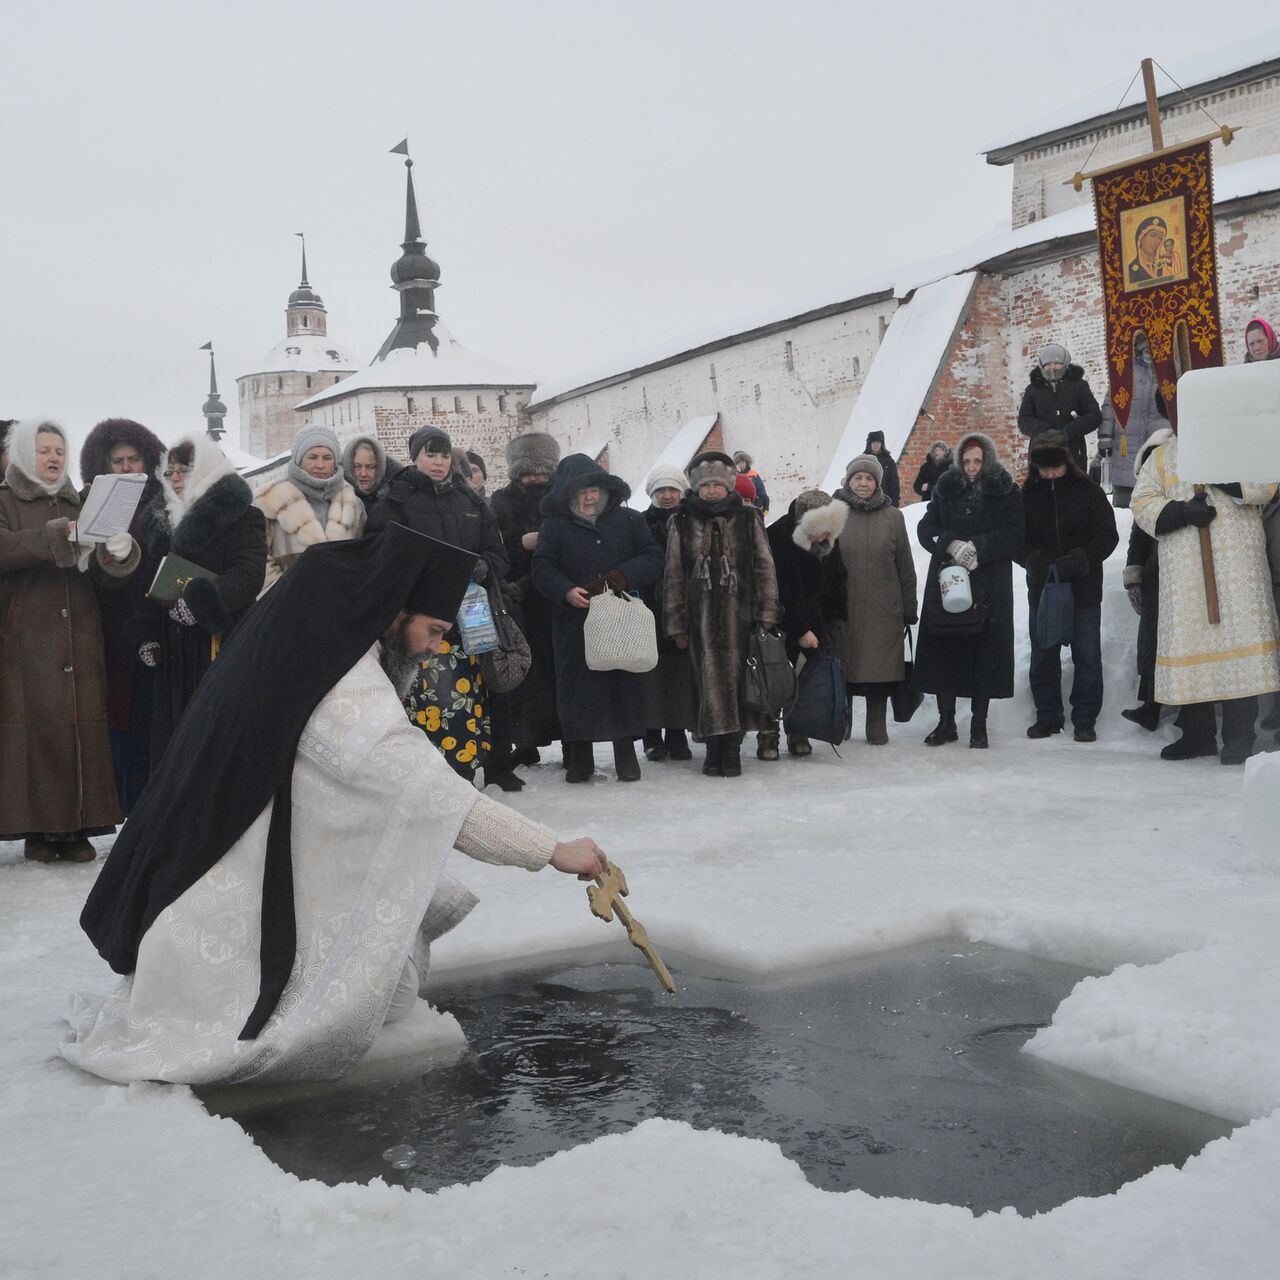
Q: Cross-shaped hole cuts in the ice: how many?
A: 1